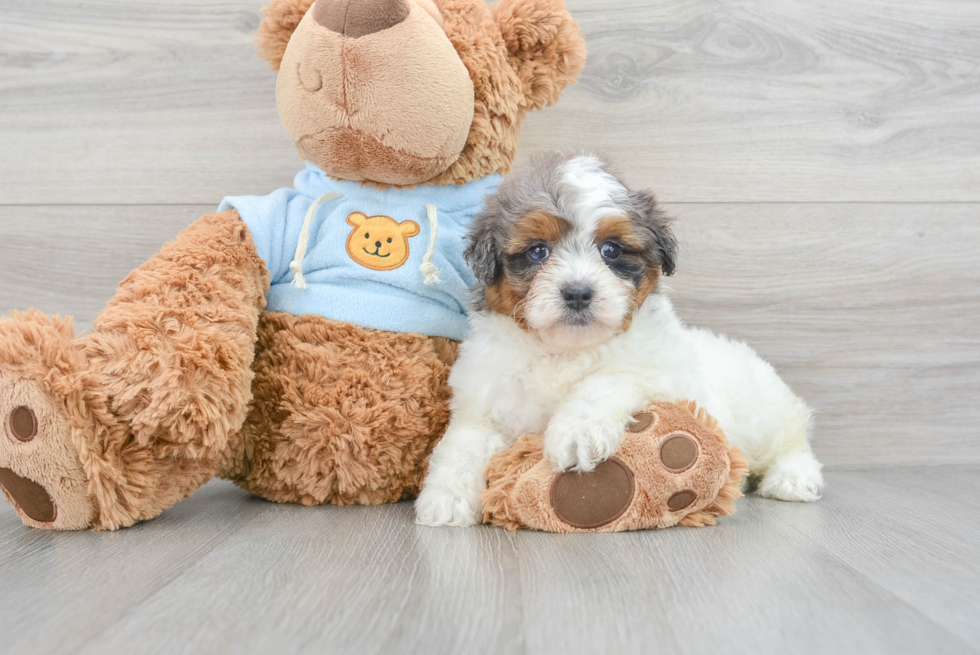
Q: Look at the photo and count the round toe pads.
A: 4